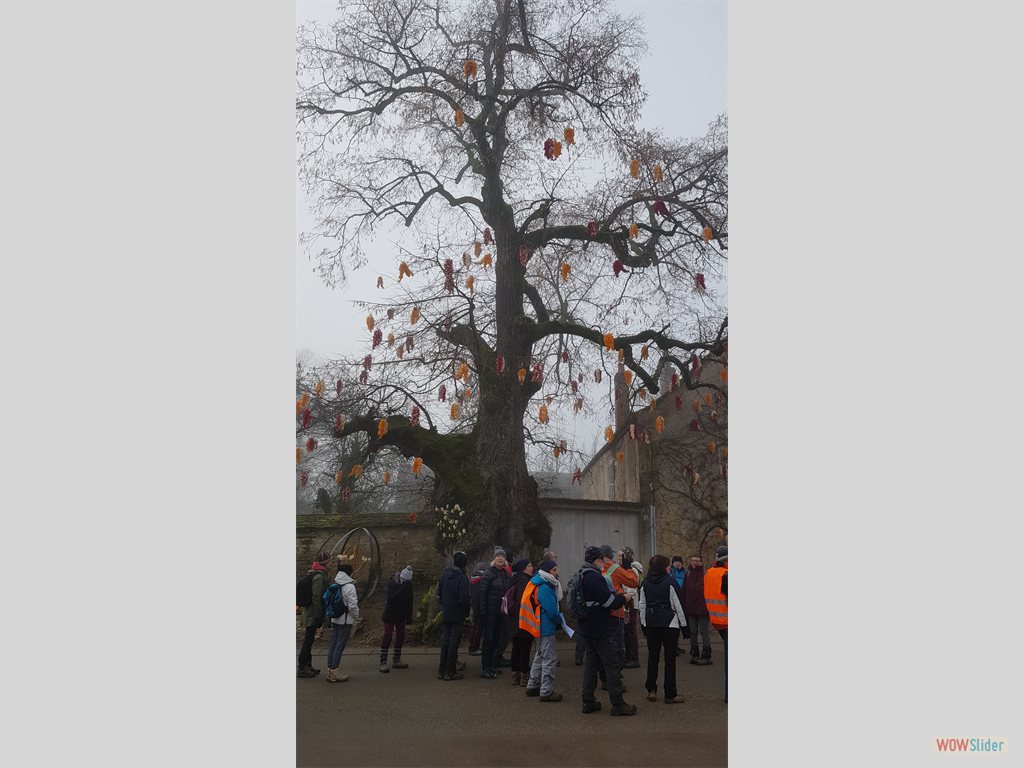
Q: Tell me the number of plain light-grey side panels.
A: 2